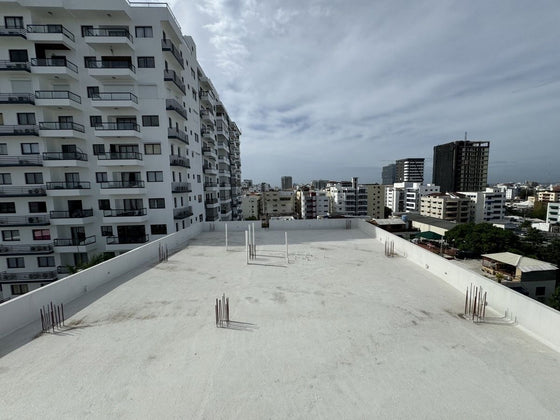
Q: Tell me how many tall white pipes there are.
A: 5